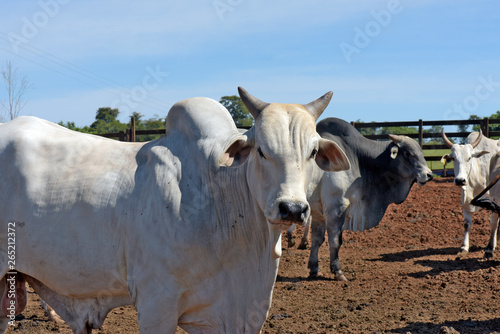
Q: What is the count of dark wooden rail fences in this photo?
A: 1